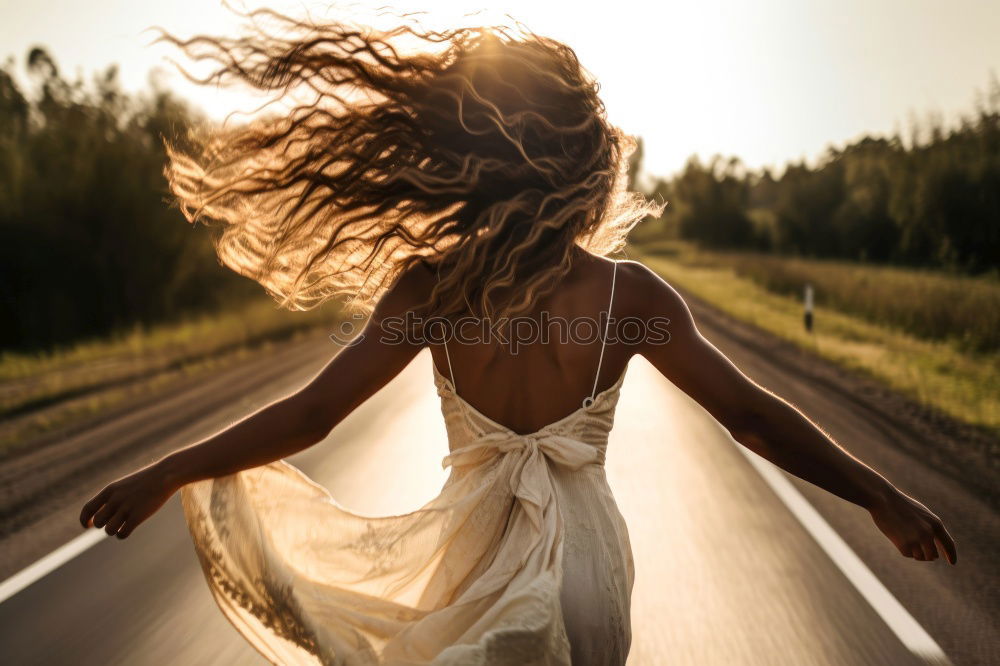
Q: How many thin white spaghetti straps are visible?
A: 2